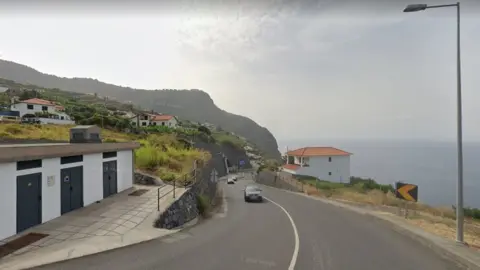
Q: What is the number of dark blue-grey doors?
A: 3